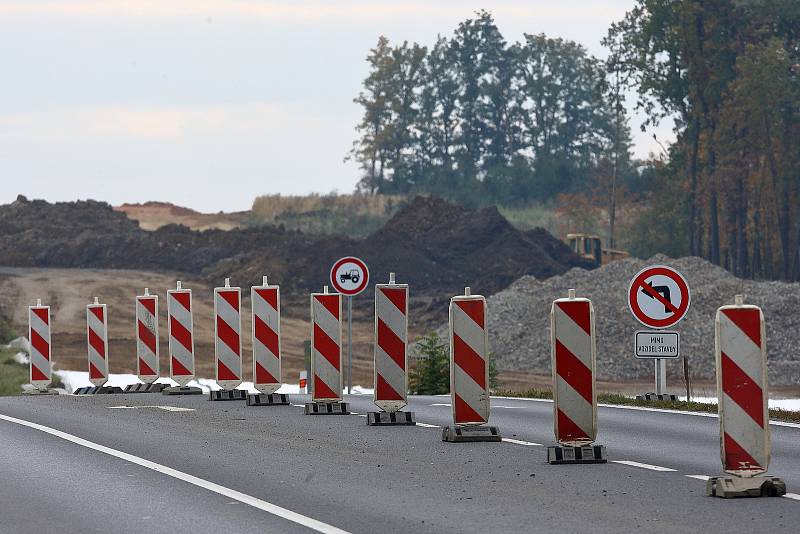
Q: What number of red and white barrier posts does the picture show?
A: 11